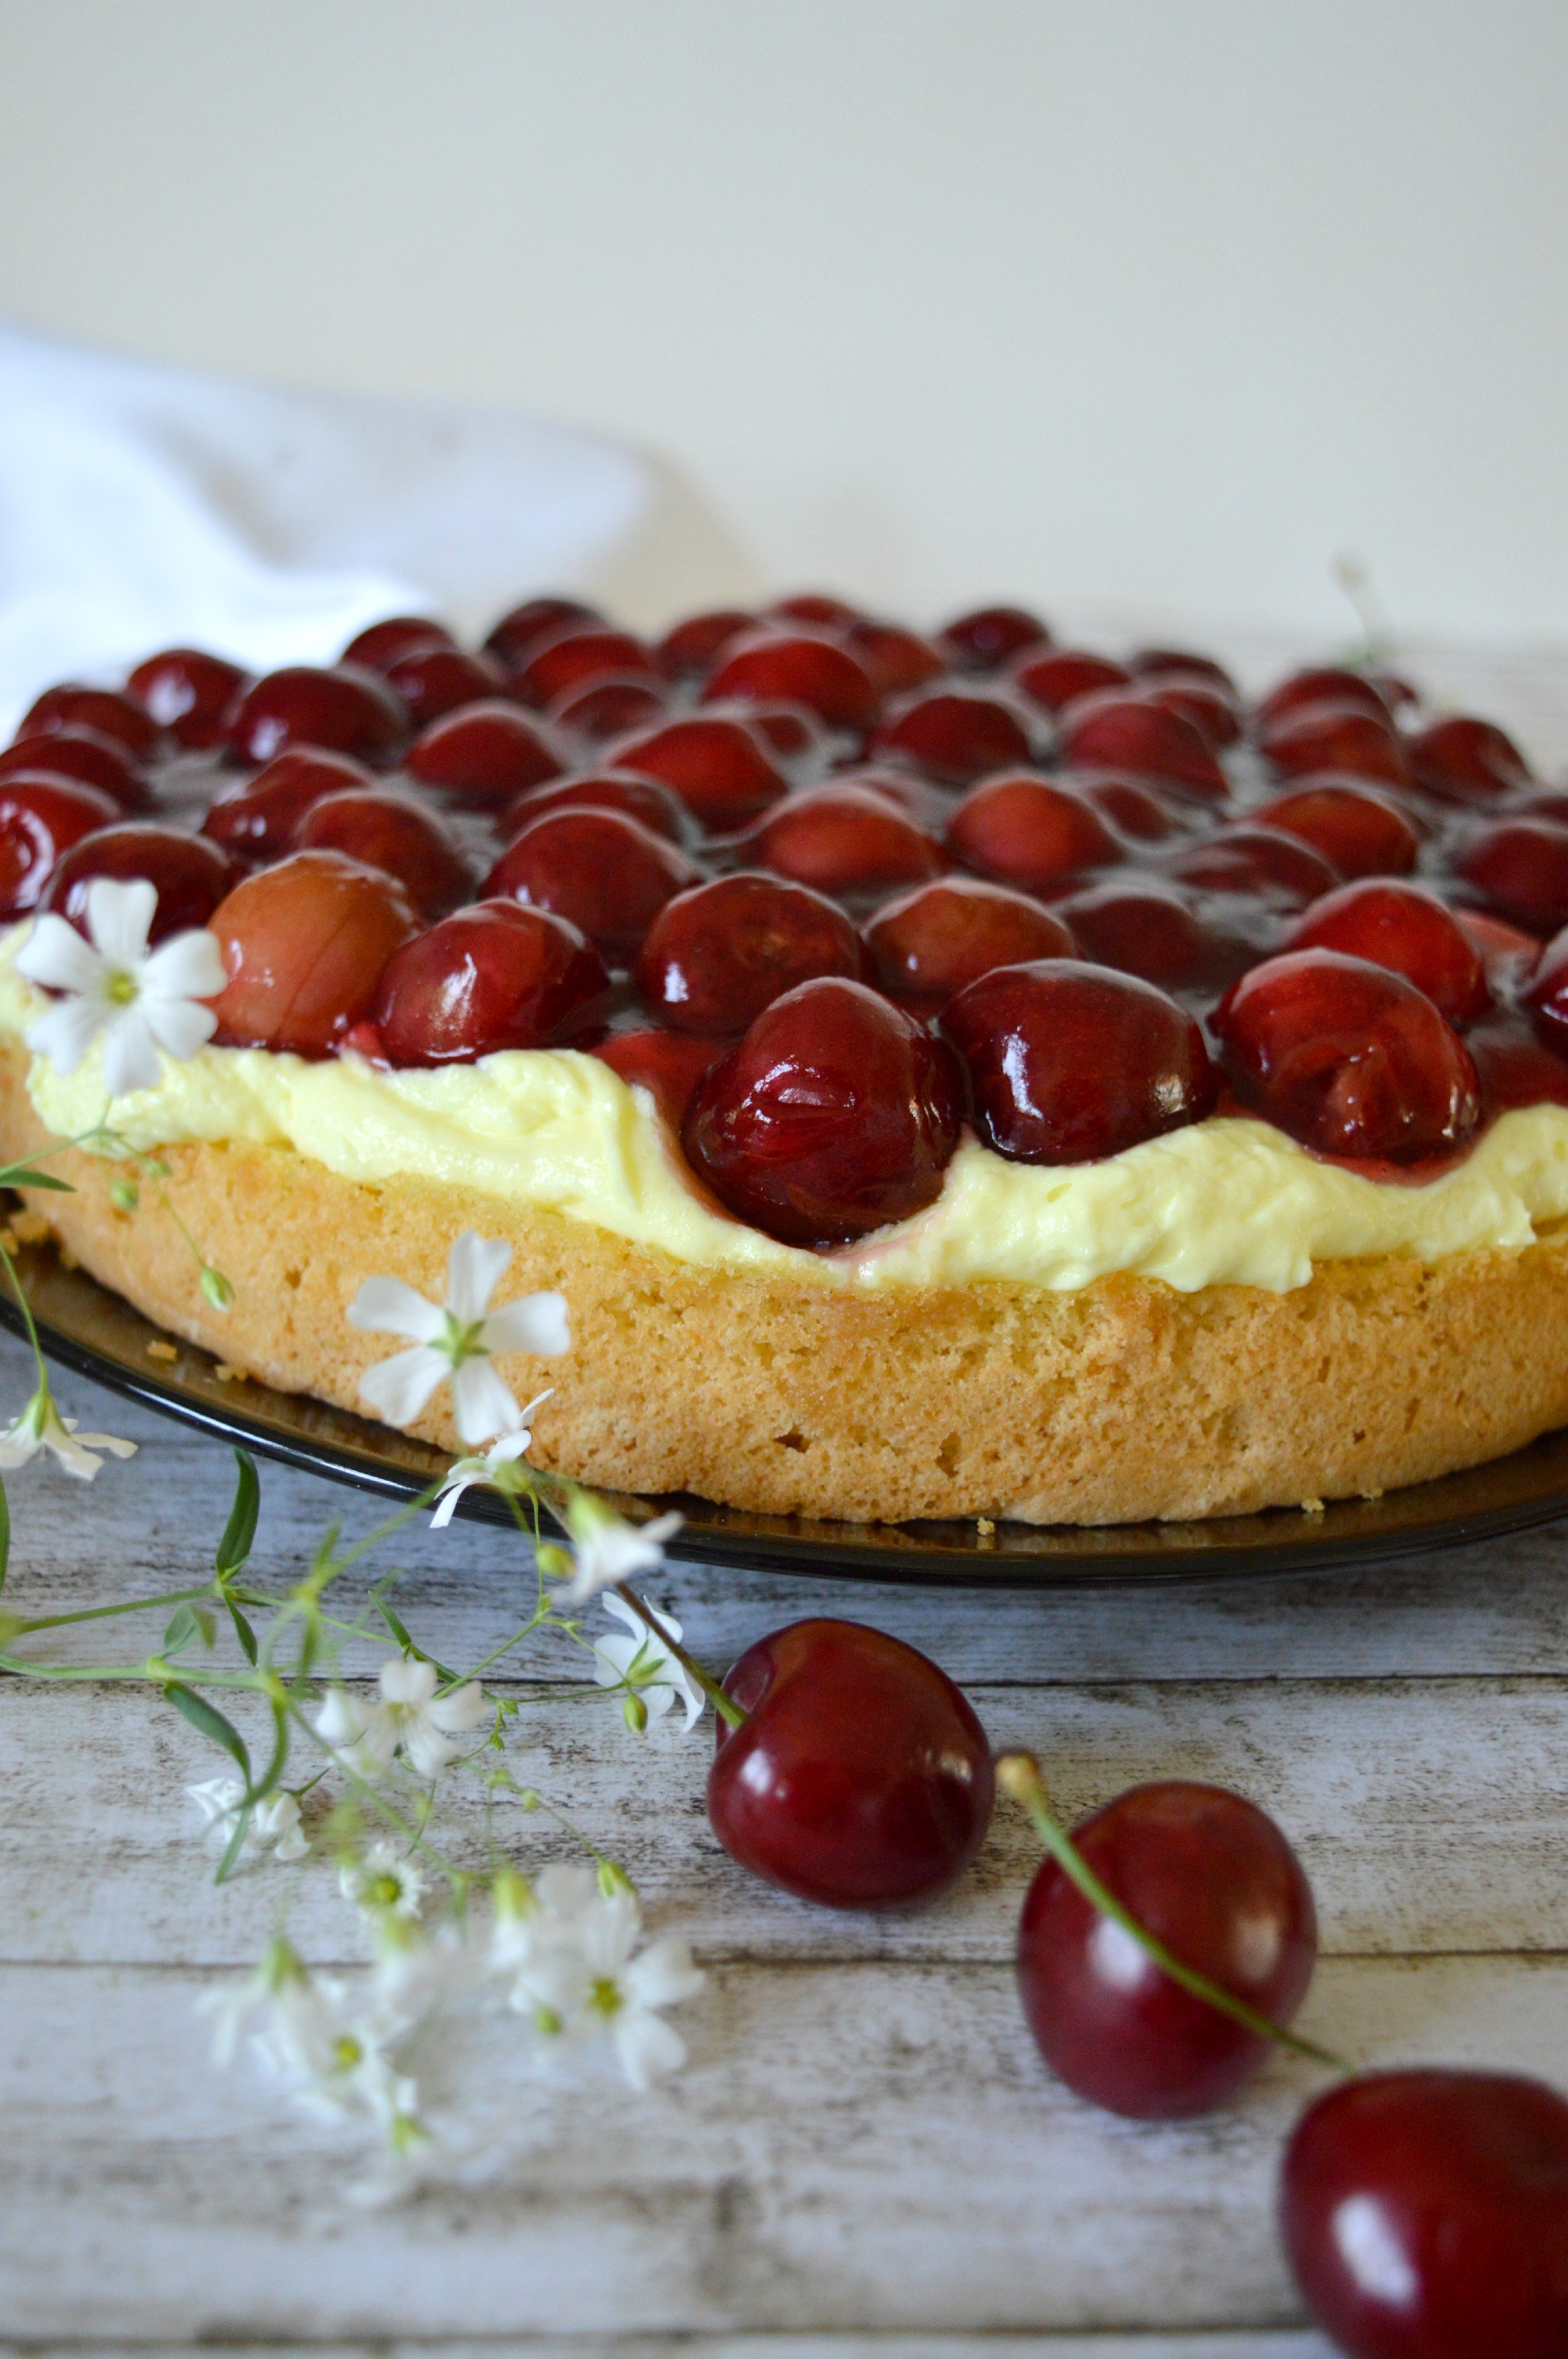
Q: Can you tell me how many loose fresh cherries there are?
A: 3